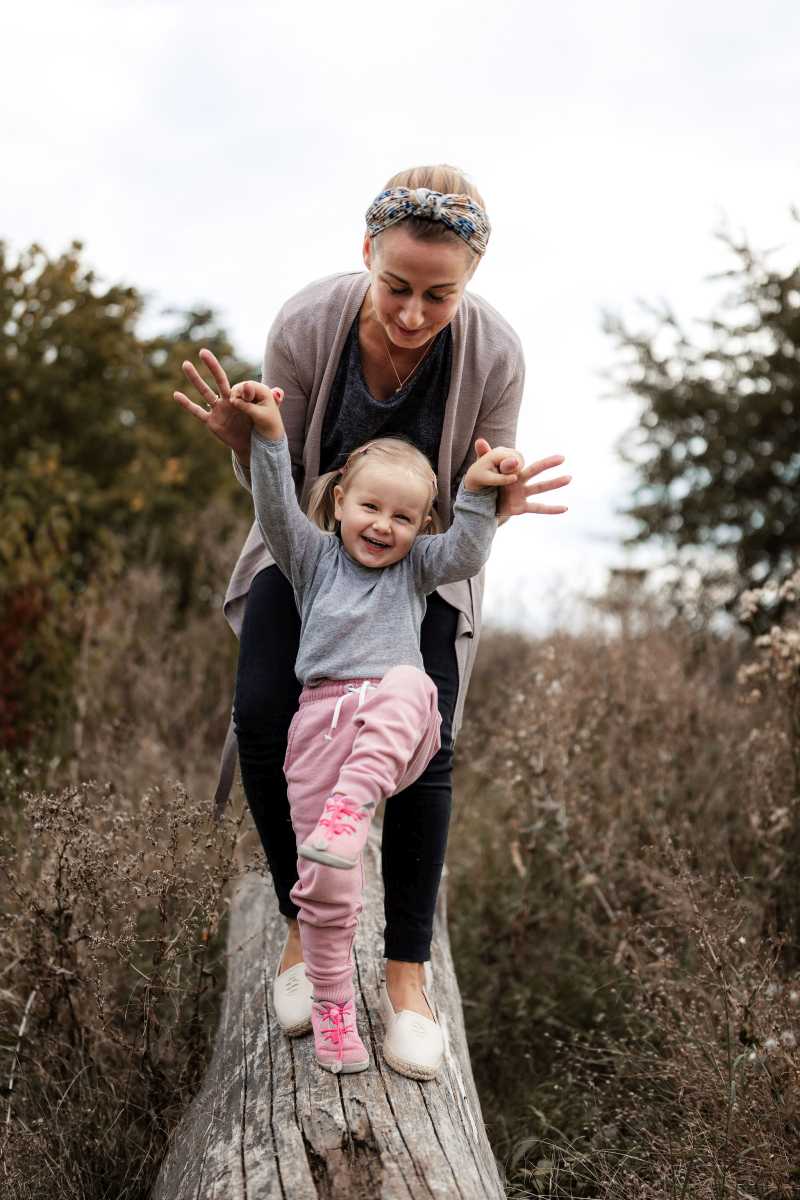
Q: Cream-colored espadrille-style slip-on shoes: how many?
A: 2